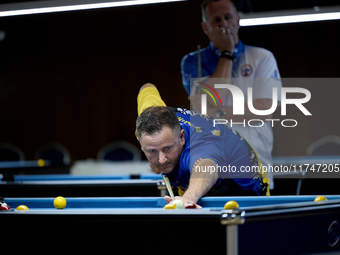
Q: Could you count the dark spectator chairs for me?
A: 4